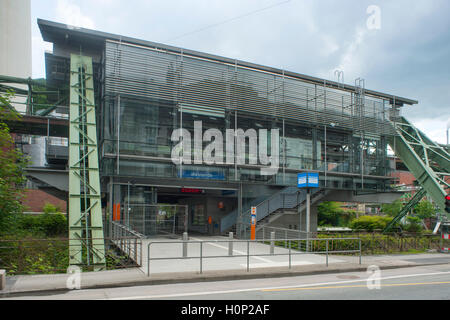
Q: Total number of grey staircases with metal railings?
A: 1